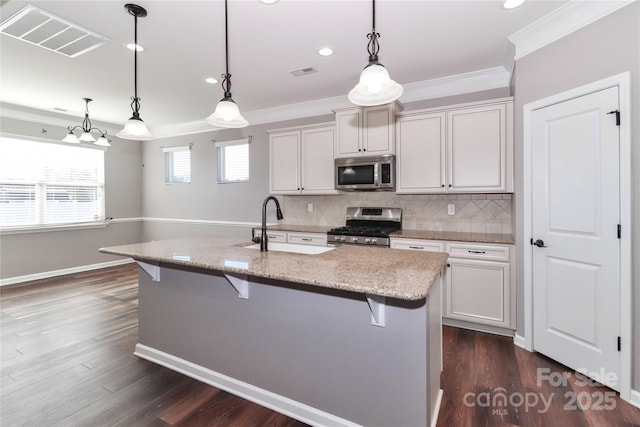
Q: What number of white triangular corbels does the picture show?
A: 3